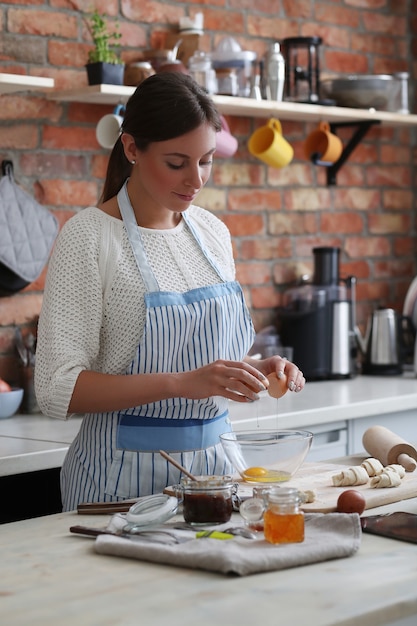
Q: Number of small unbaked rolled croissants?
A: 4